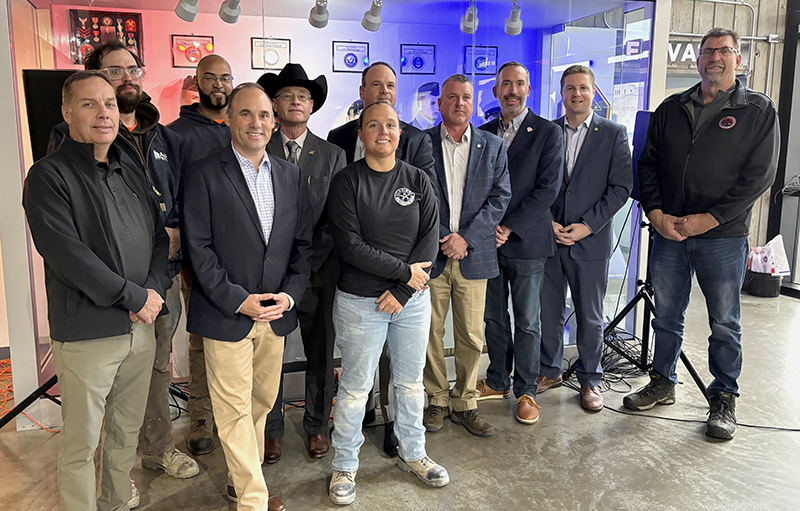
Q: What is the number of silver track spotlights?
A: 6